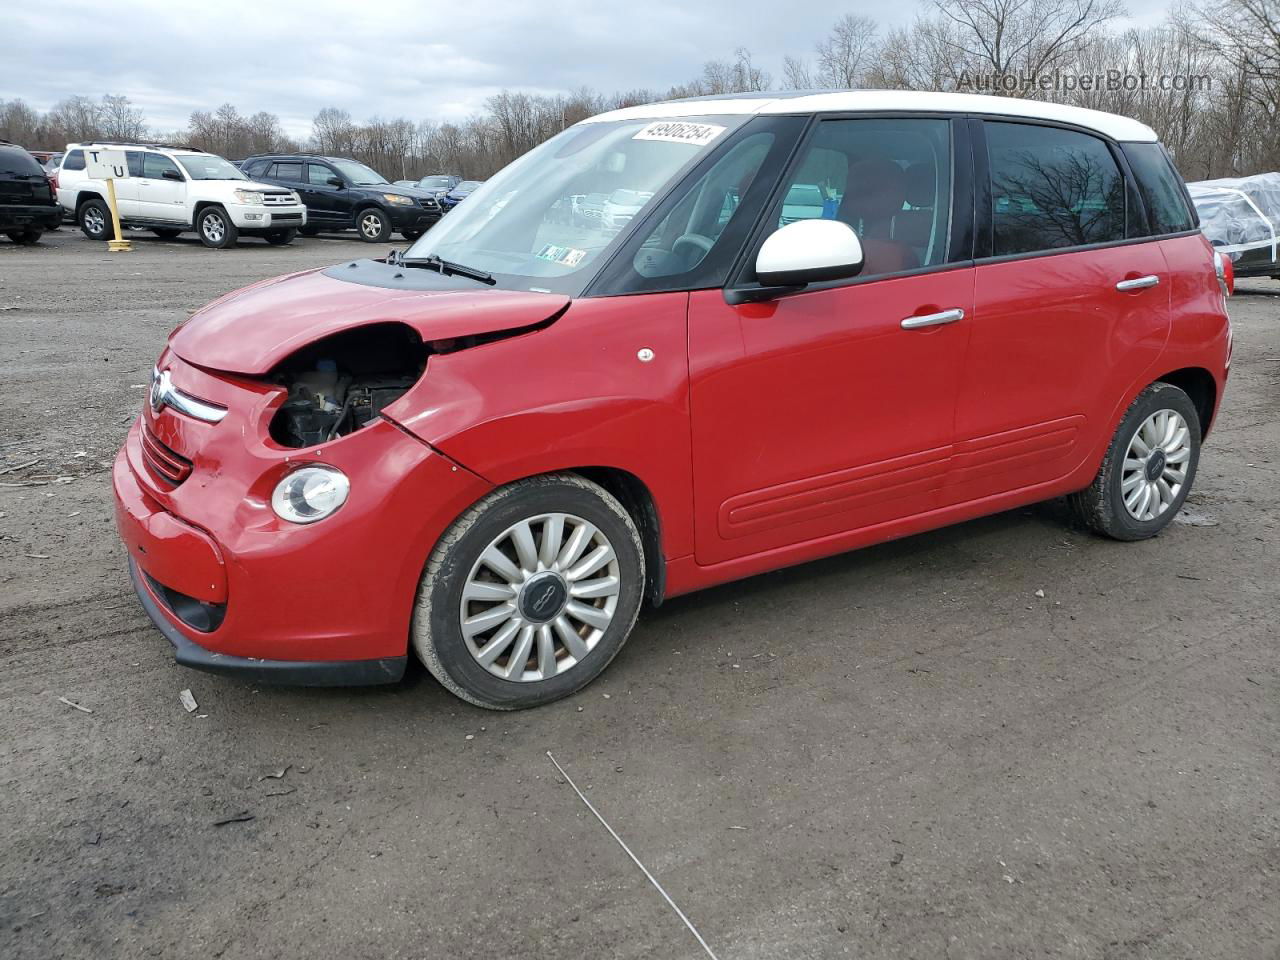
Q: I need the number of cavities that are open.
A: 1